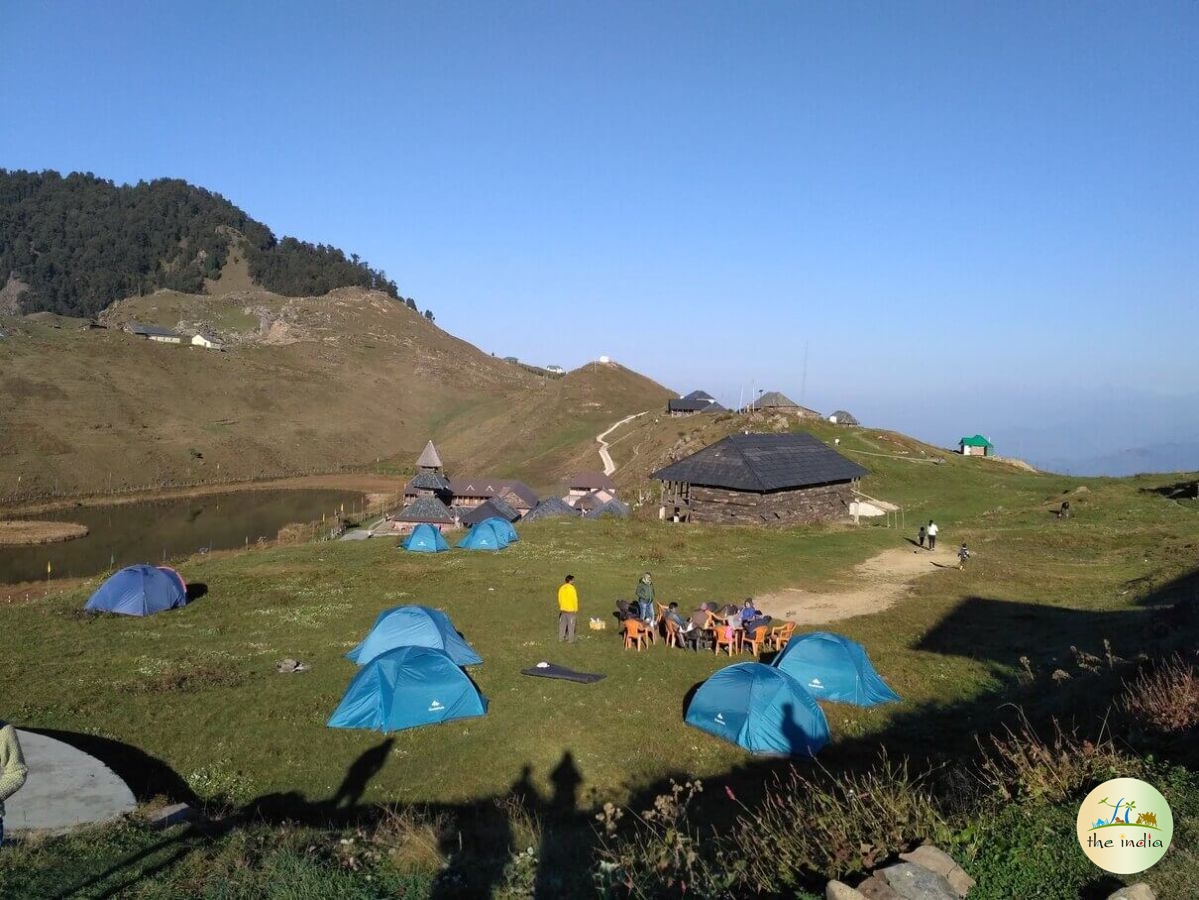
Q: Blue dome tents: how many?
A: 8